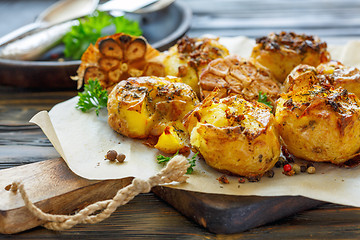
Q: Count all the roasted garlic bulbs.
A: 2